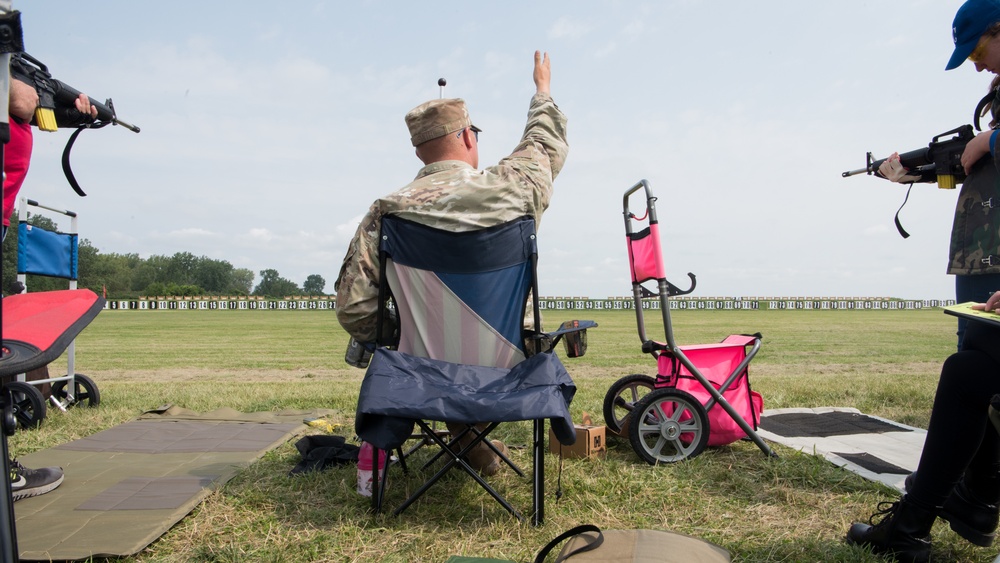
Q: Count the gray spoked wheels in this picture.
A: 2